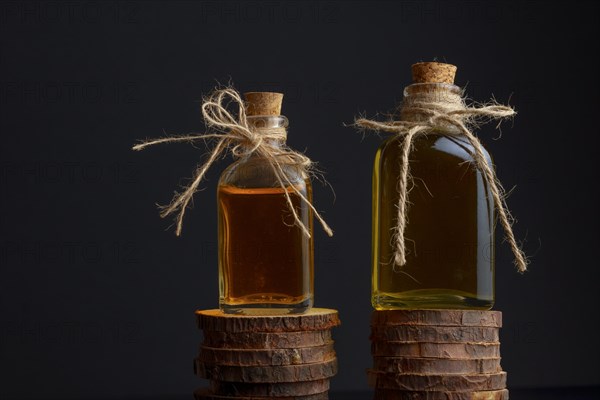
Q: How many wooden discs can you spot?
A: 12